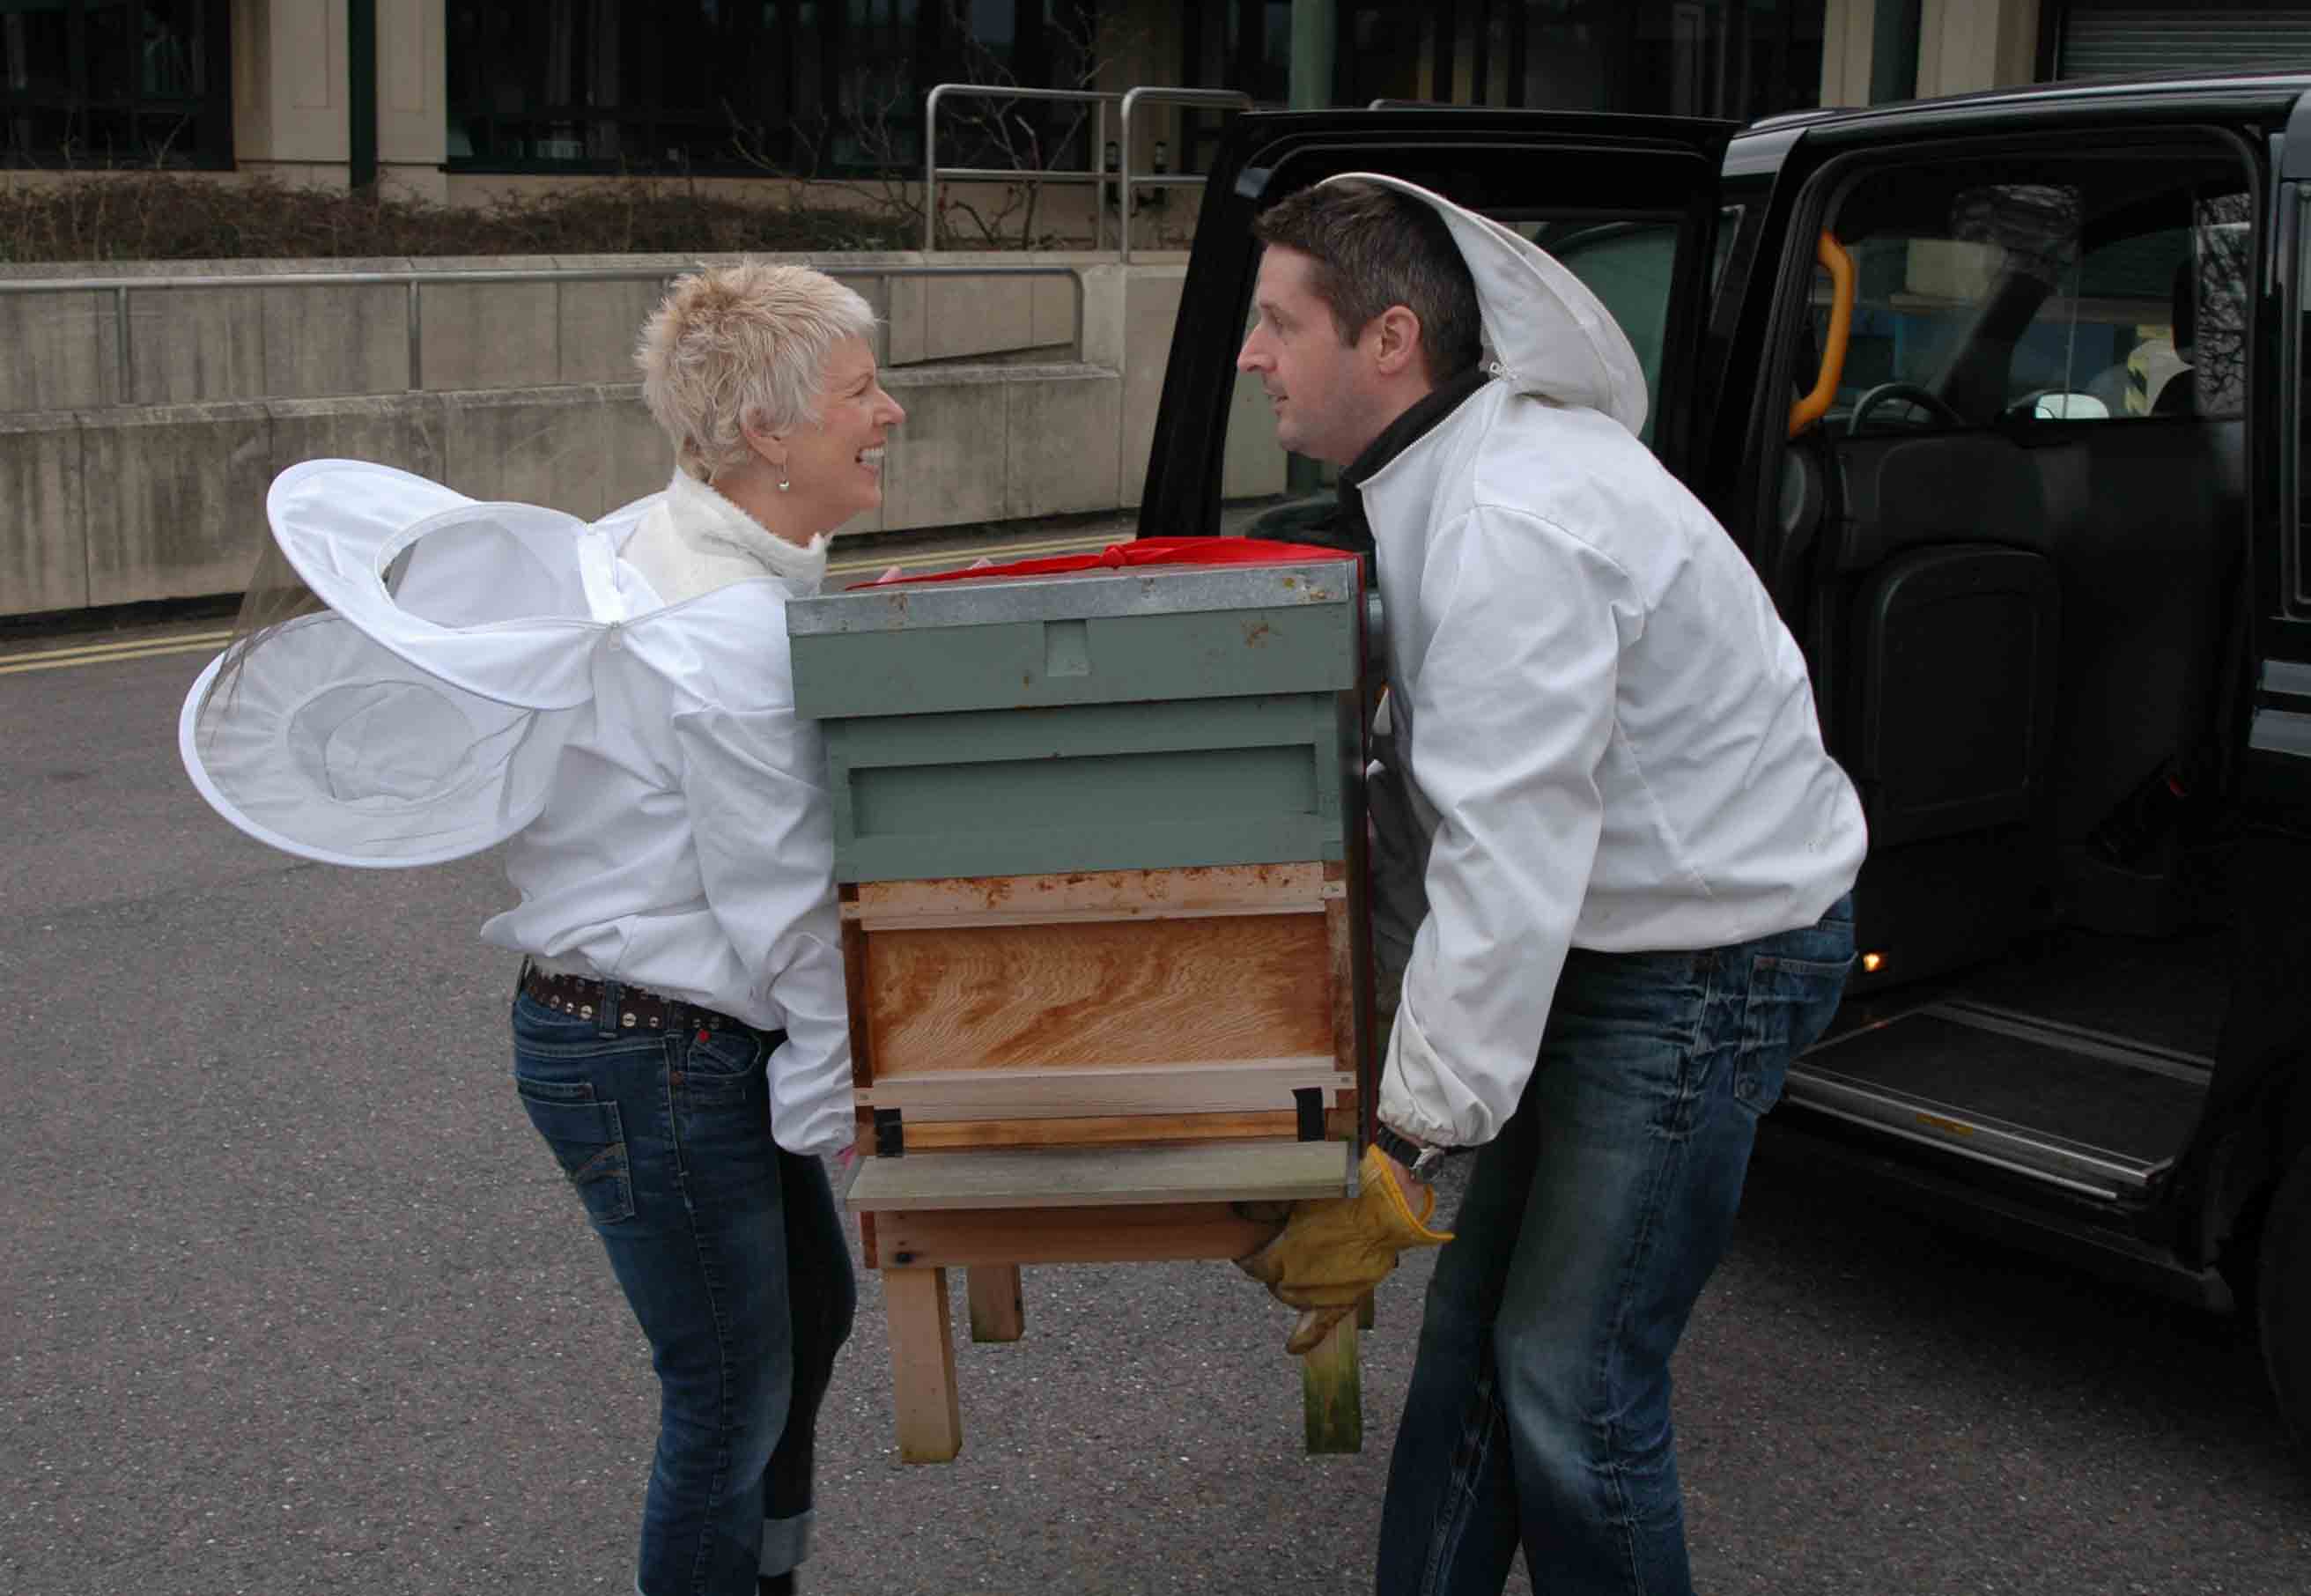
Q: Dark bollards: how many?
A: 2